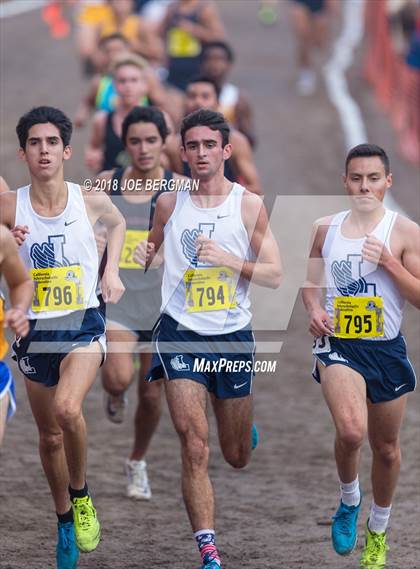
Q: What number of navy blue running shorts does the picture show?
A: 3